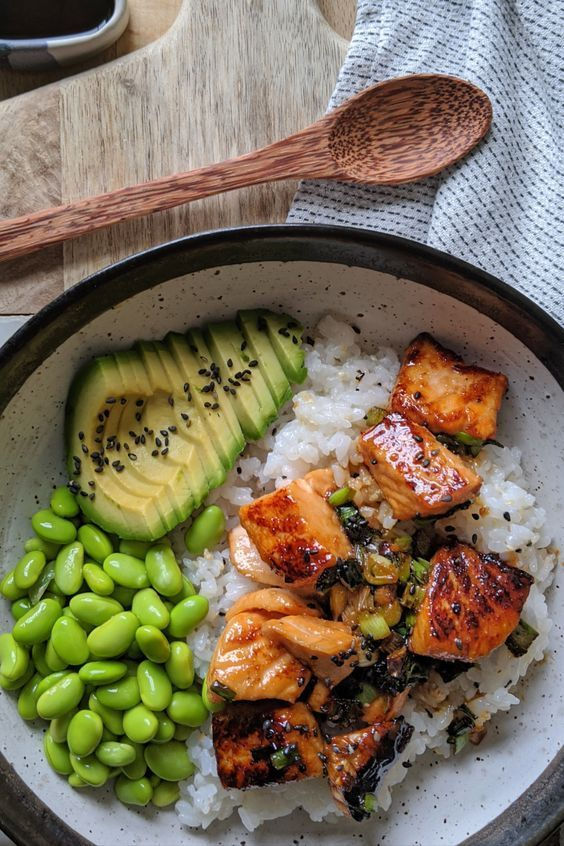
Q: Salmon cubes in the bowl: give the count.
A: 7